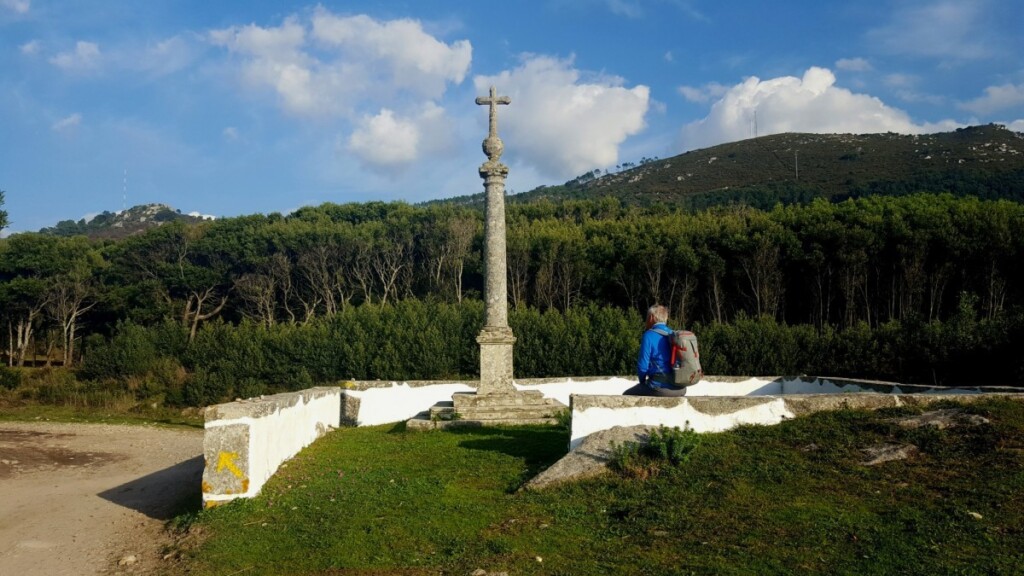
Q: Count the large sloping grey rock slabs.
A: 1